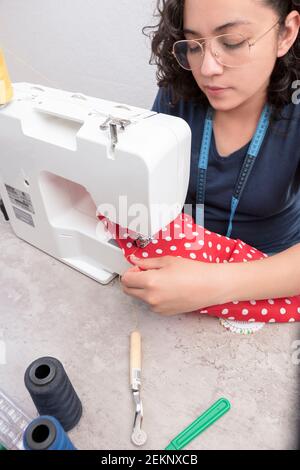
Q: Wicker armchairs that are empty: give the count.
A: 0